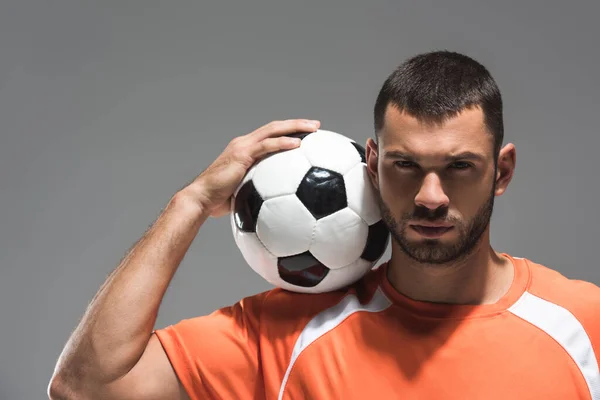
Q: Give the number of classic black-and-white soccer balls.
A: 1